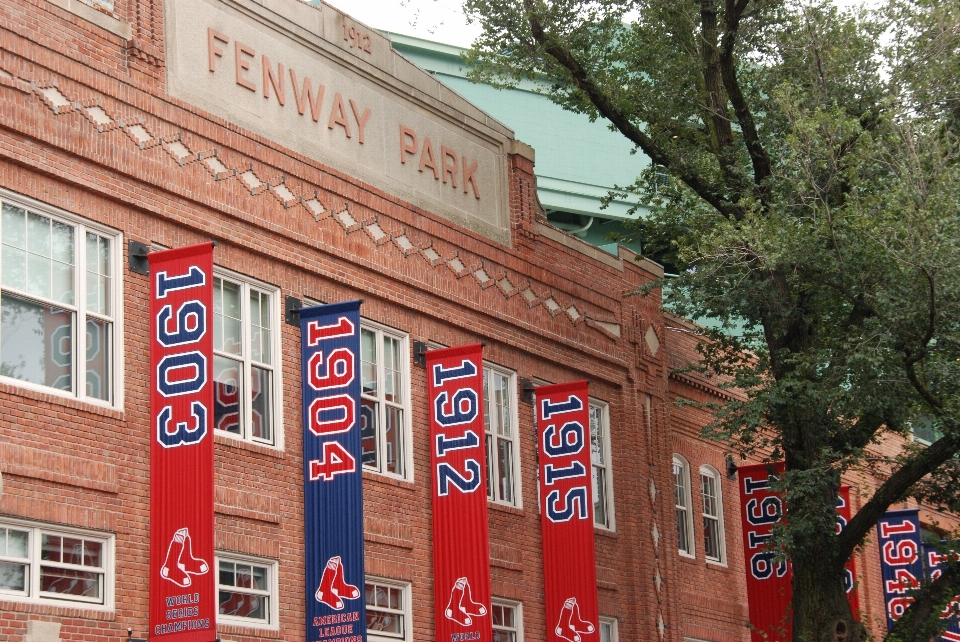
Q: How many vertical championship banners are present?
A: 8